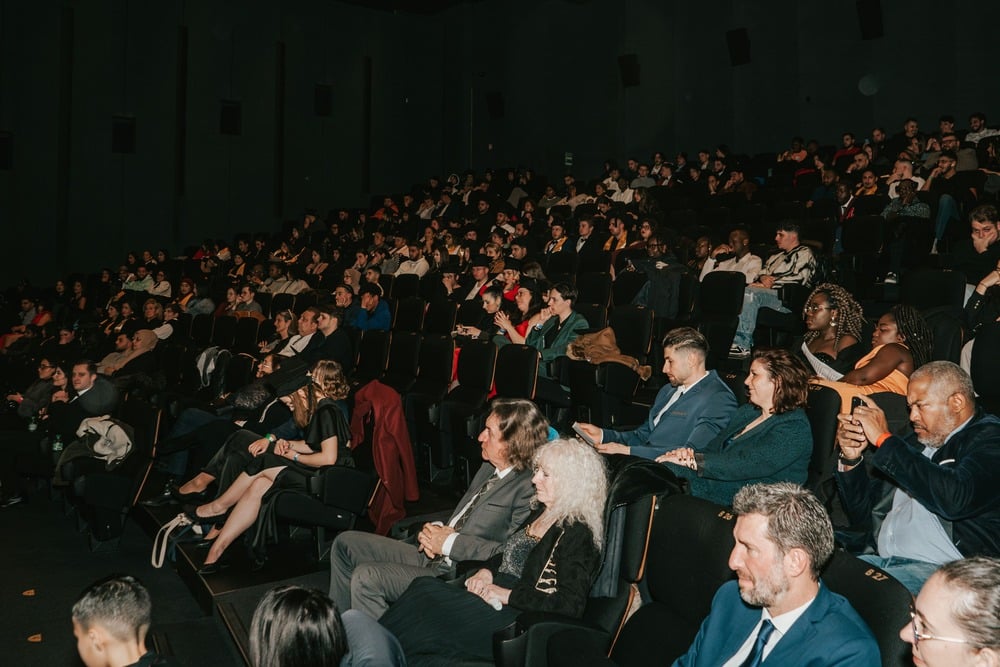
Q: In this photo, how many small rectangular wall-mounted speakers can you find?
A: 8